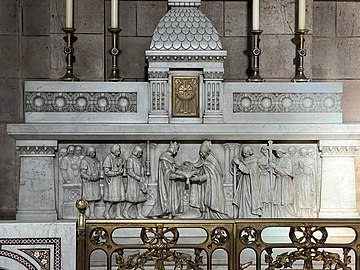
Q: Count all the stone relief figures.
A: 14